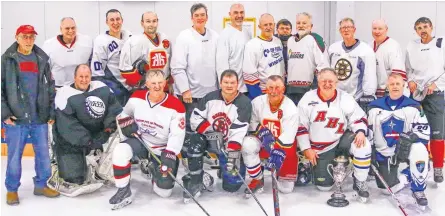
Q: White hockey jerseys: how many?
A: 15